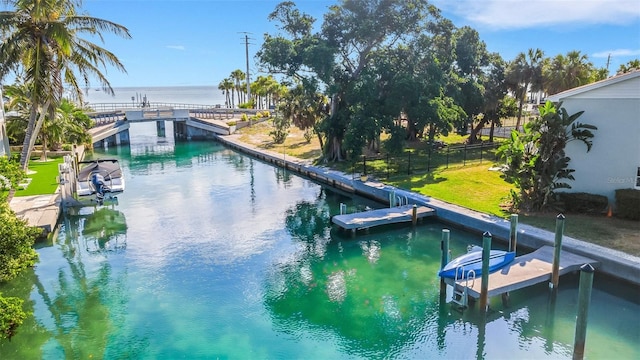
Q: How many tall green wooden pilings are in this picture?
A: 5